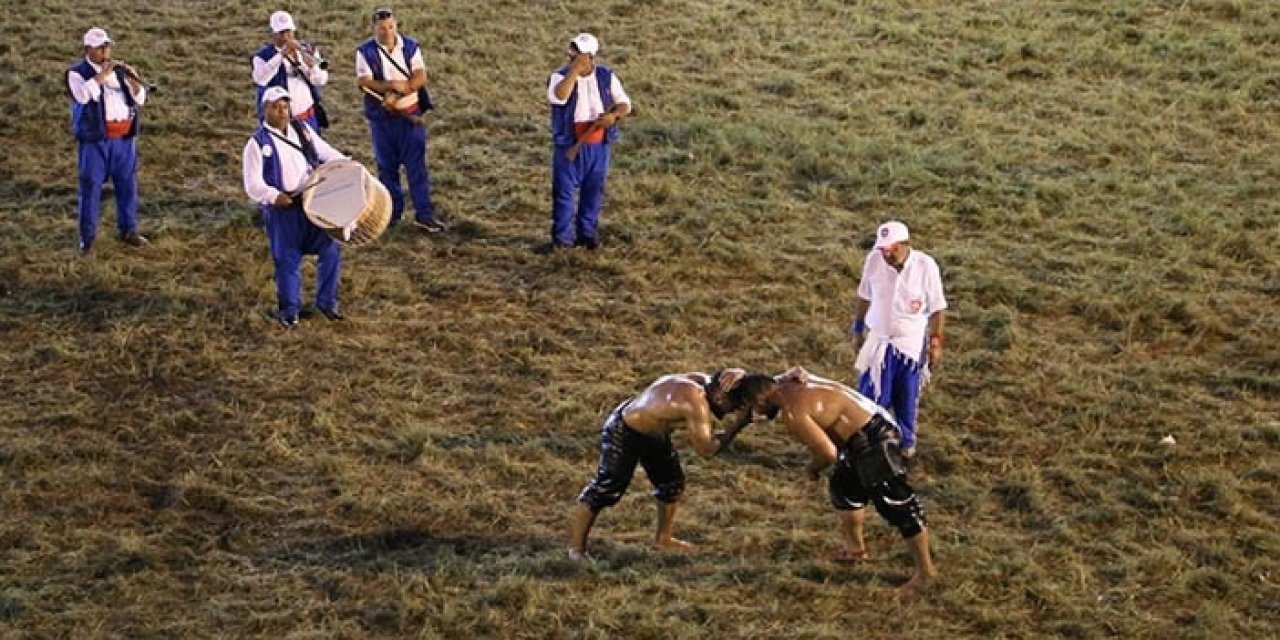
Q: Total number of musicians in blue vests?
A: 5